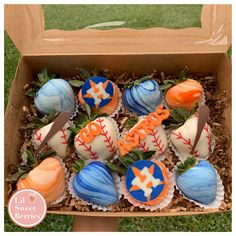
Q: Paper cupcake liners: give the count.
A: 12